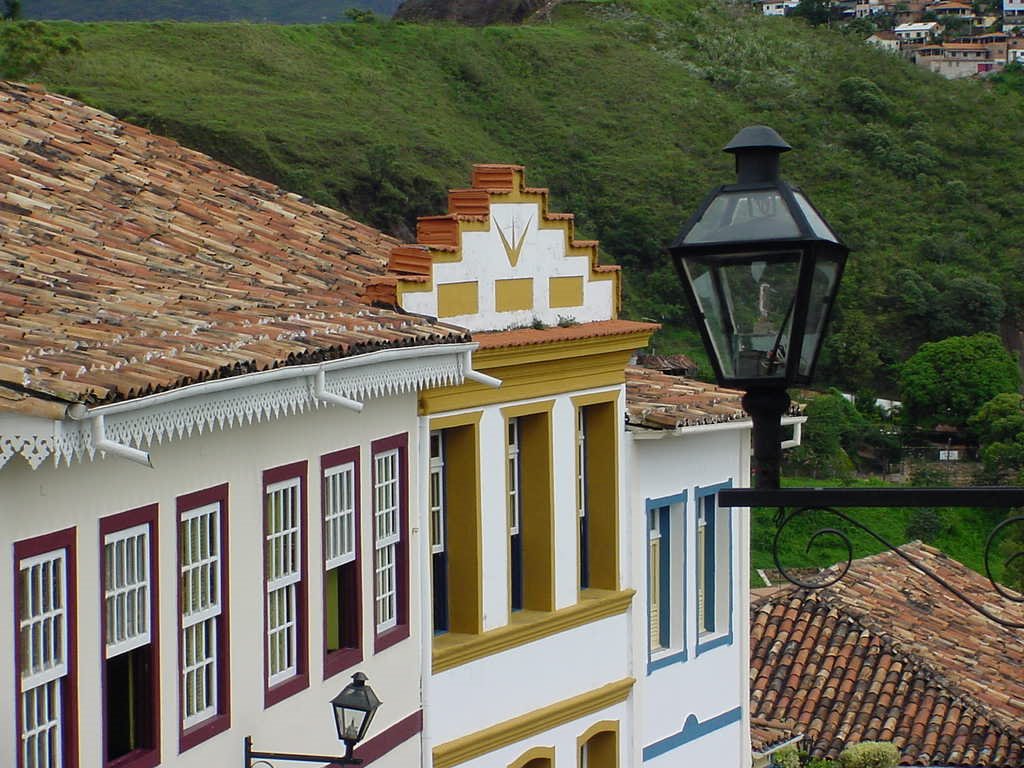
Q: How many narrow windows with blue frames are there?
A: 2